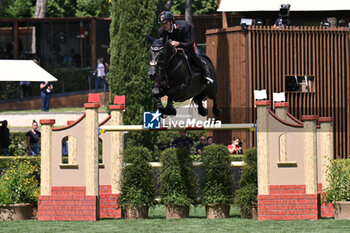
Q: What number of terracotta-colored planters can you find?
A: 6